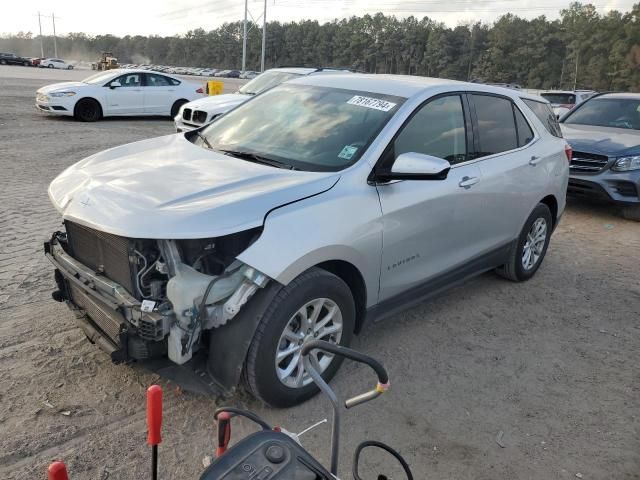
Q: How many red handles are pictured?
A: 3